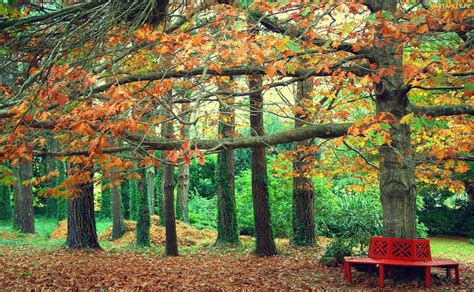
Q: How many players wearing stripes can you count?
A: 0